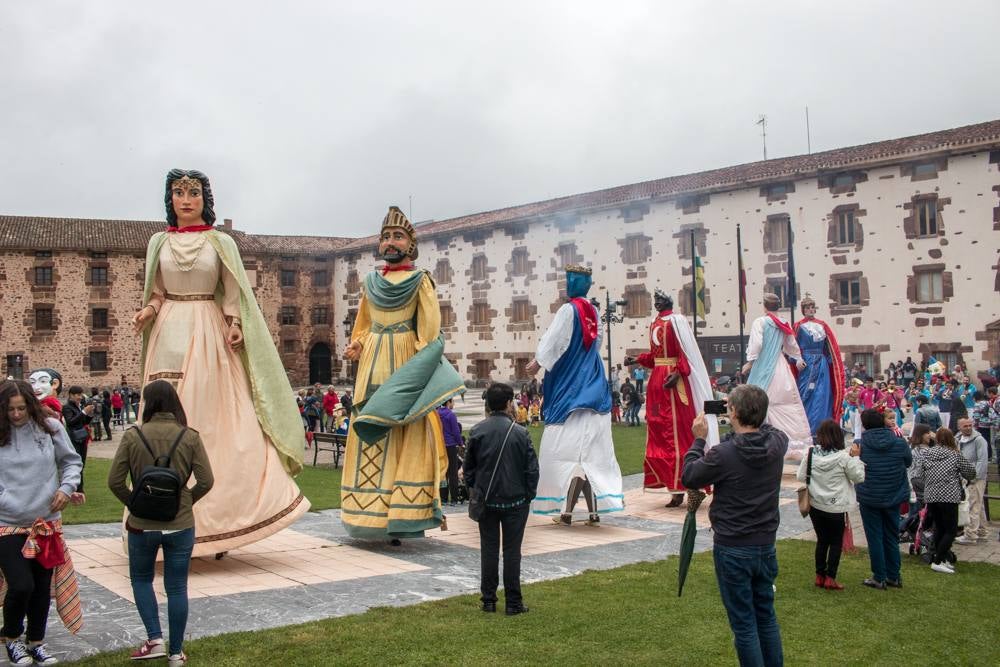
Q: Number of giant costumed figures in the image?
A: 6